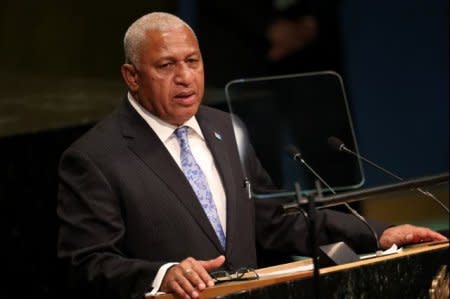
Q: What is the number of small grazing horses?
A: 0